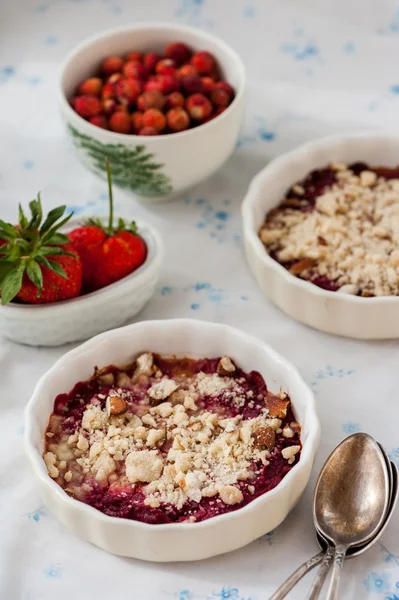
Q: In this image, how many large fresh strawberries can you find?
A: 2